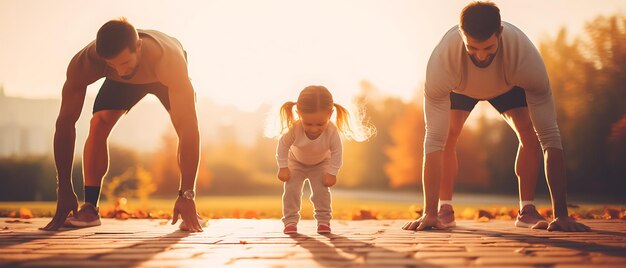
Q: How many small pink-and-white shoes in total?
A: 2